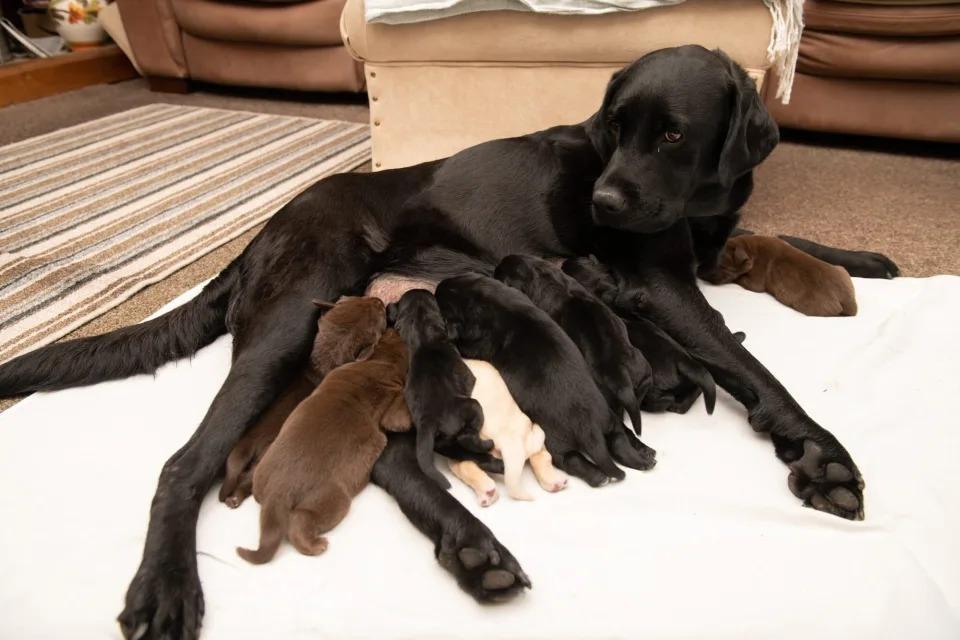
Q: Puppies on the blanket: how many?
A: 8